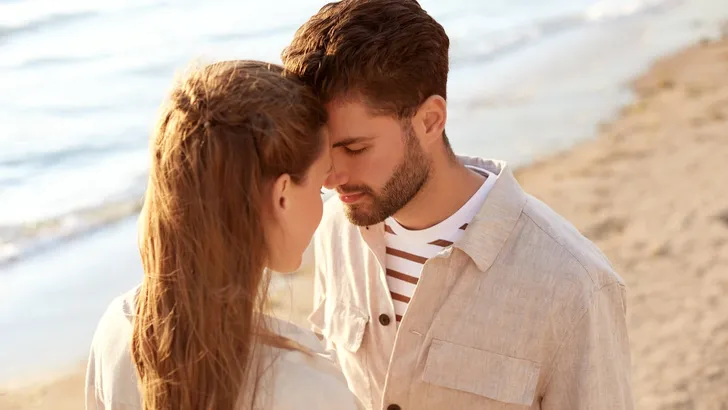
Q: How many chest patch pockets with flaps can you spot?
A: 2